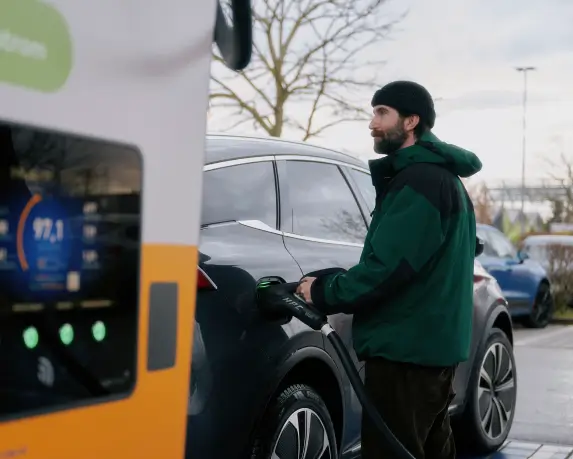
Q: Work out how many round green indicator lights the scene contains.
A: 3